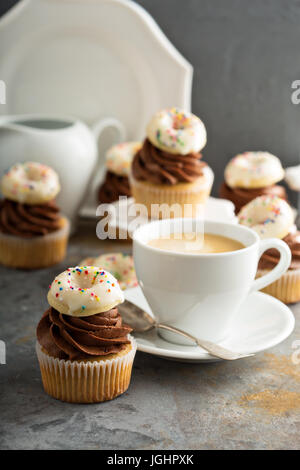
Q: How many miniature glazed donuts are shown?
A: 7